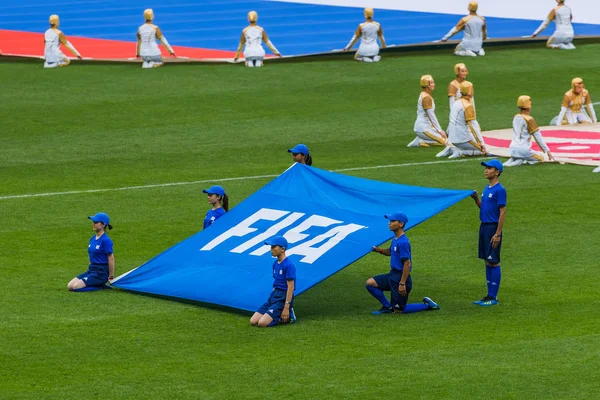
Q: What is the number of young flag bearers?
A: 6